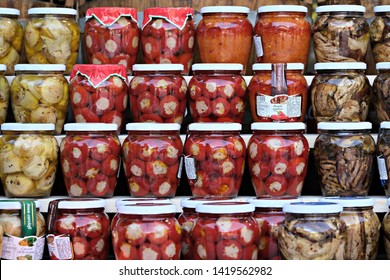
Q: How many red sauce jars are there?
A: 3